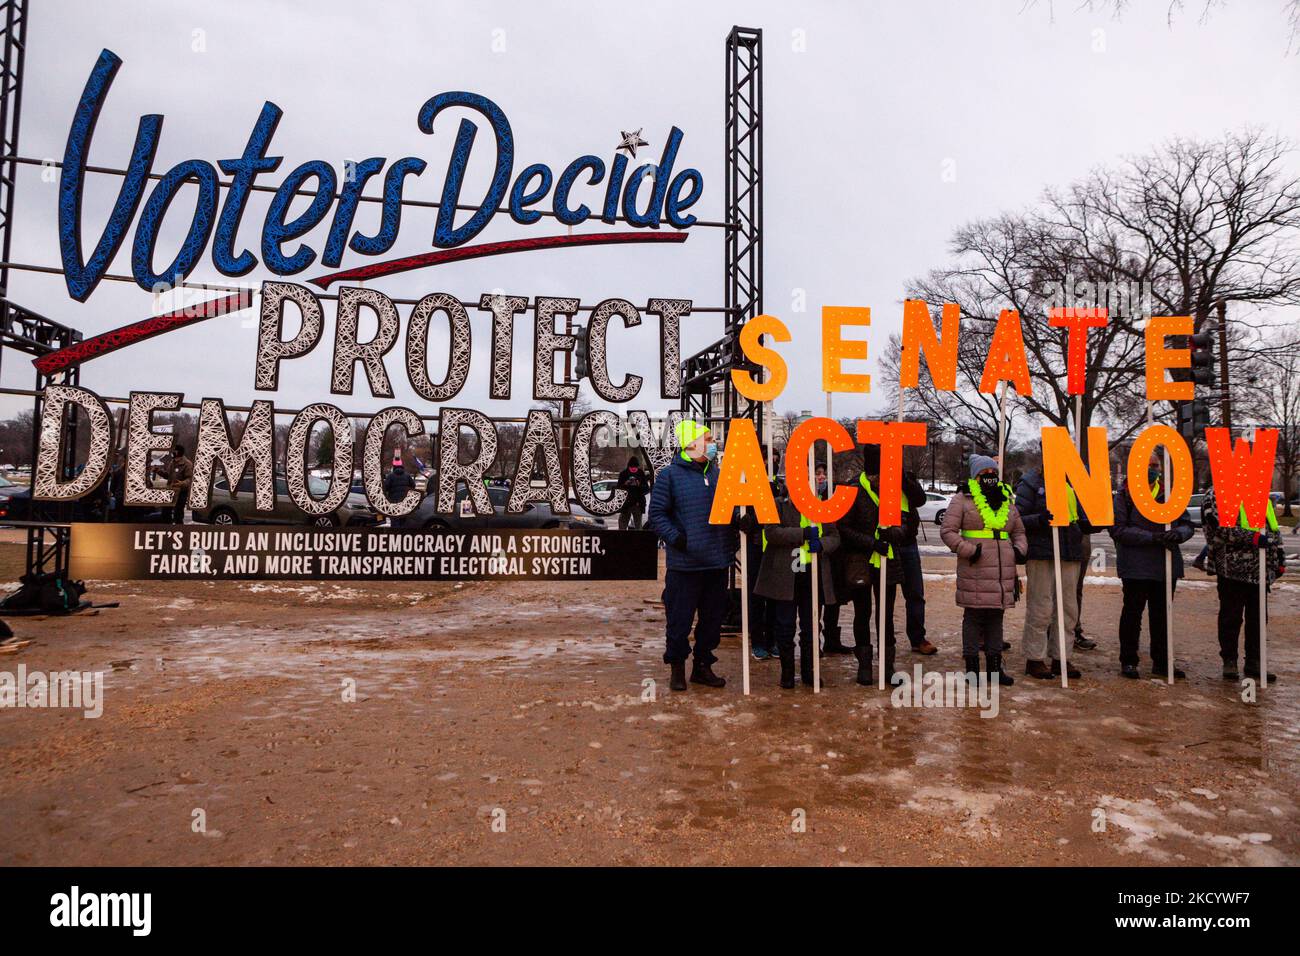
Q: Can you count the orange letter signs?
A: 12